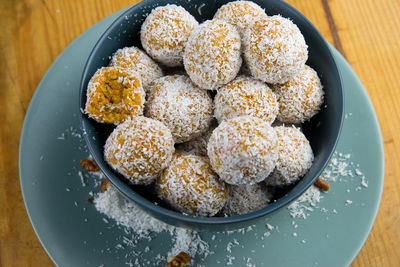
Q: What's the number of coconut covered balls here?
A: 15